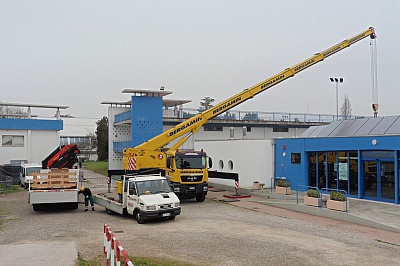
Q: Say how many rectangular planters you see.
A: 3